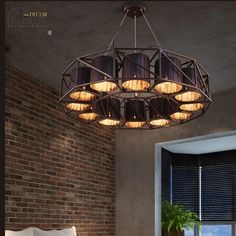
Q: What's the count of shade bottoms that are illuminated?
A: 12